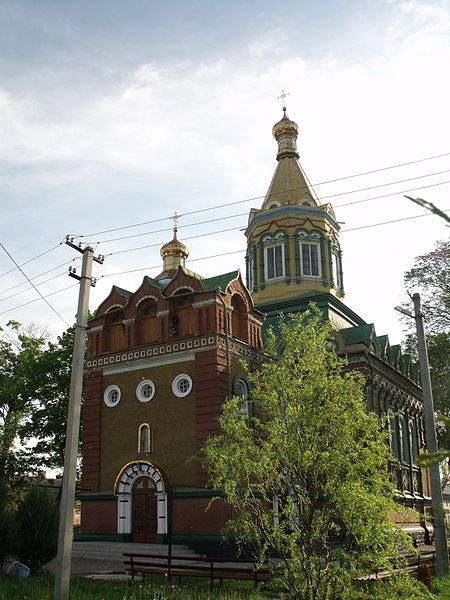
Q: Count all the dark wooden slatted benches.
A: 2